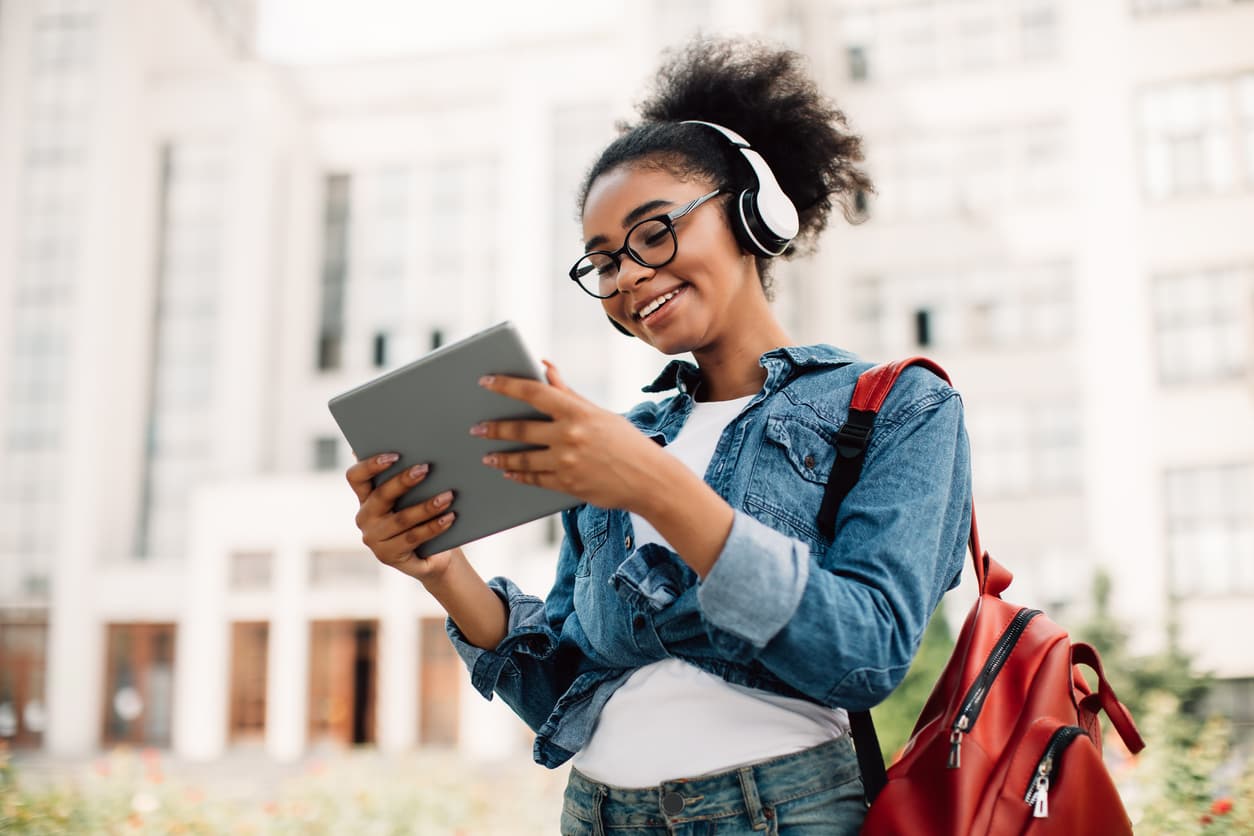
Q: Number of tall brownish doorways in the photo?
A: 5